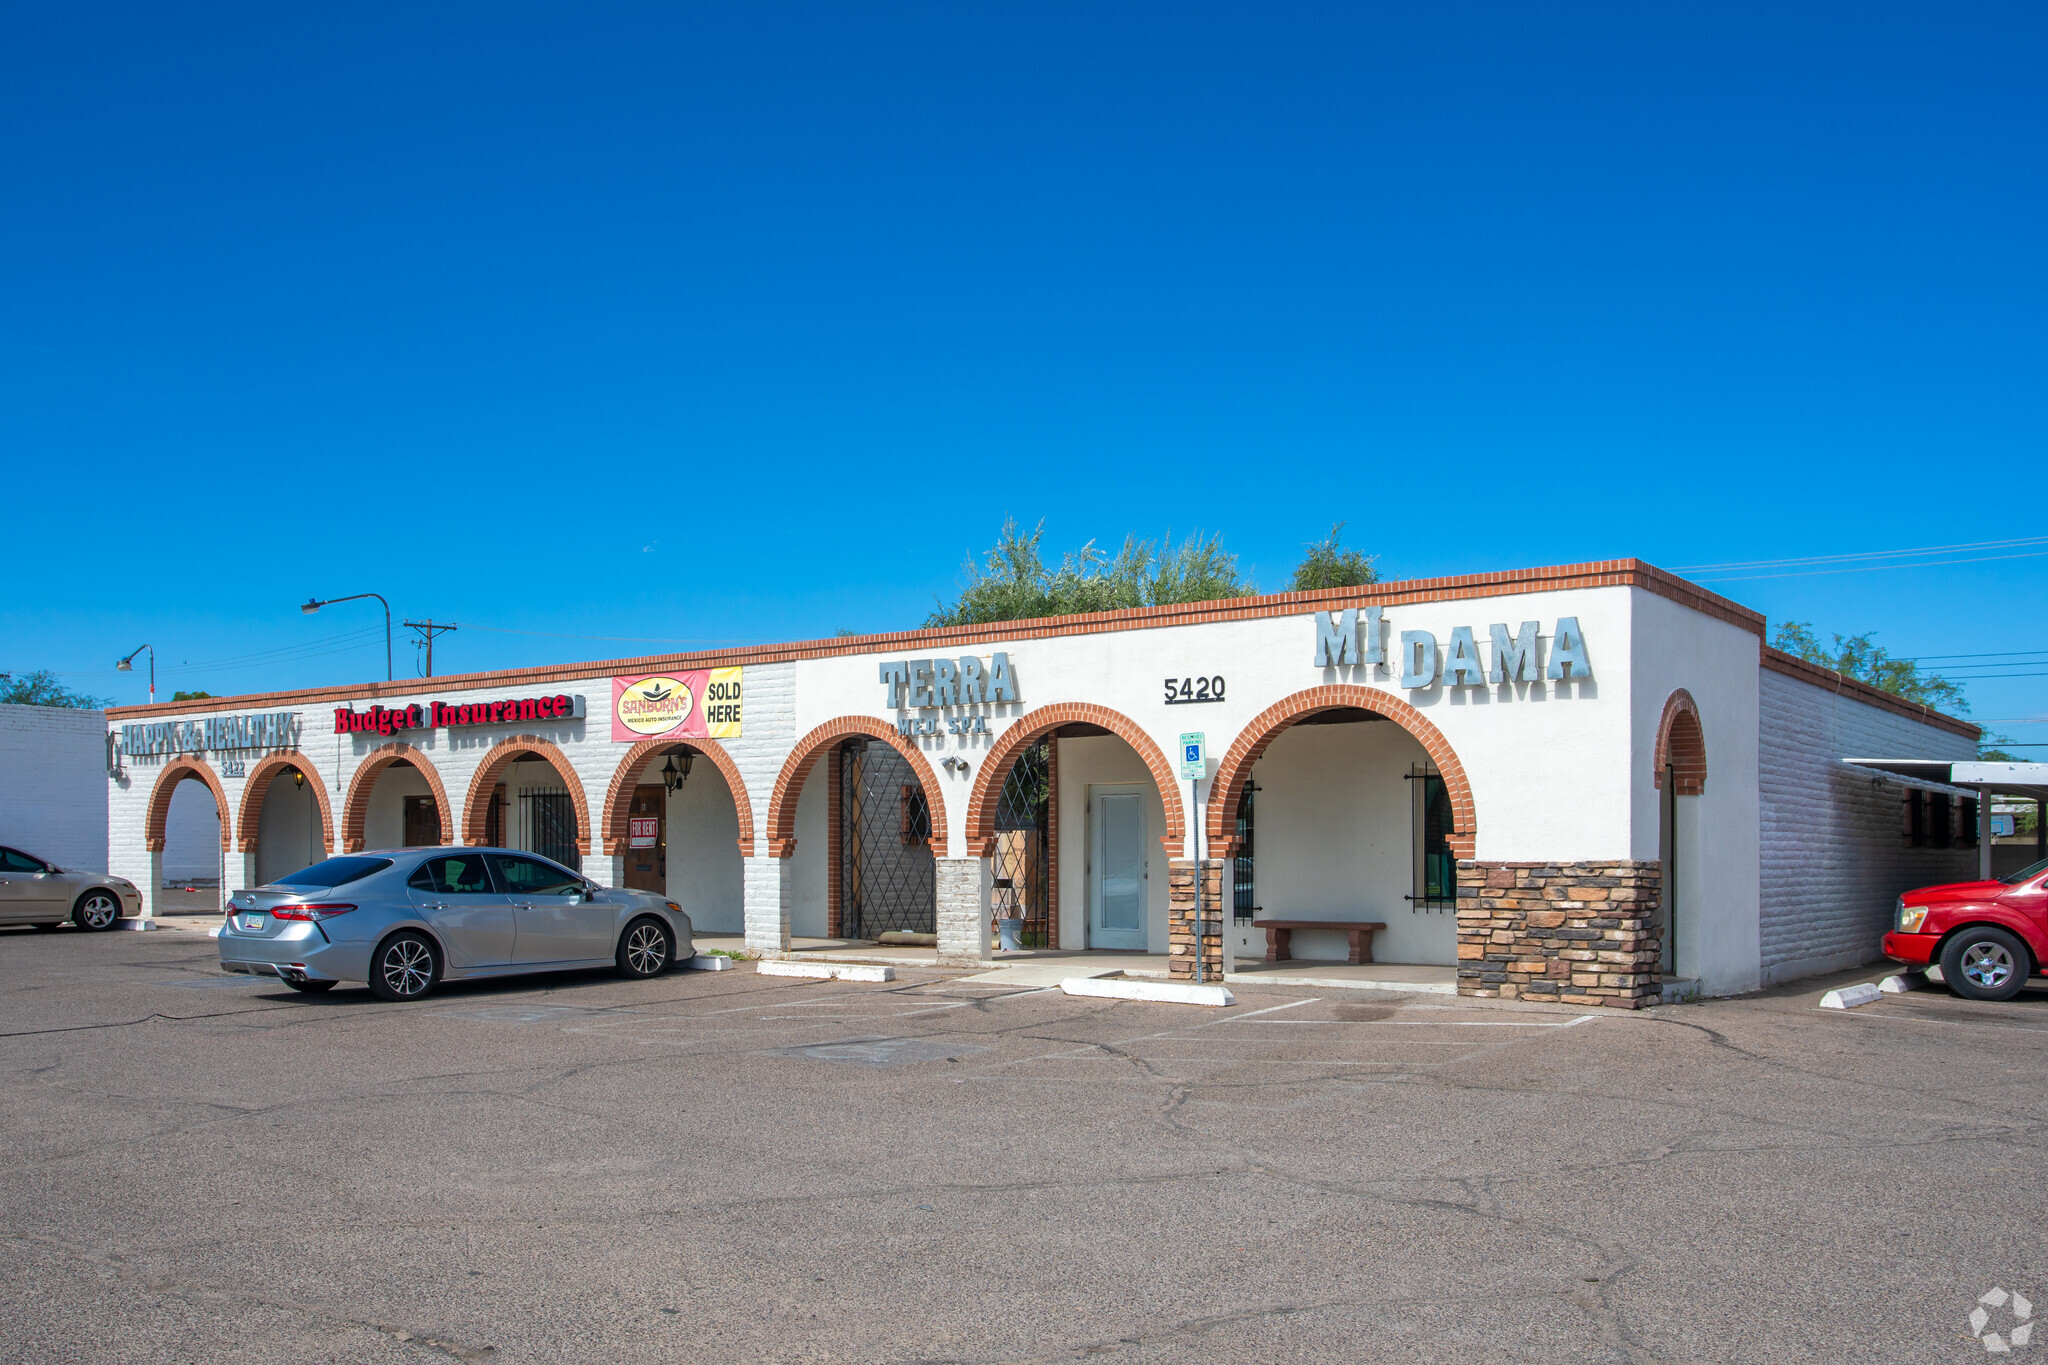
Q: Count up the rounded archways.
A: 9